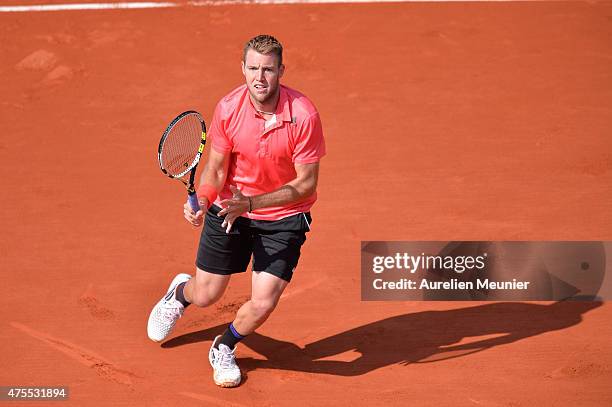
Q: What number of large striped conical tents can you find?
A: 0